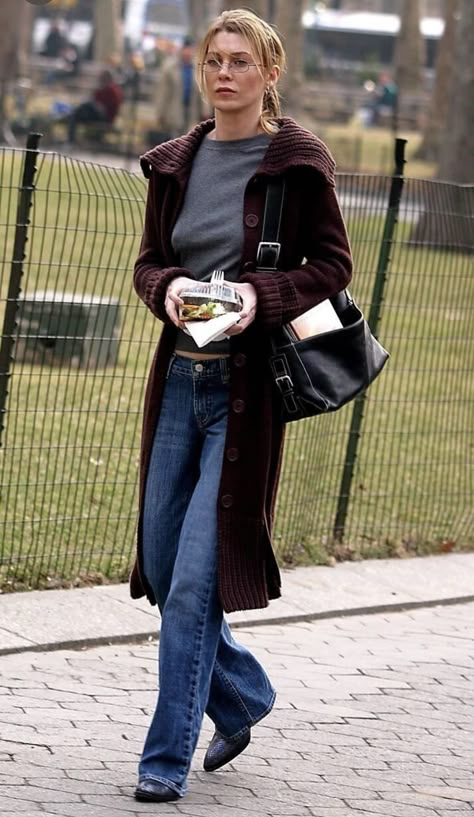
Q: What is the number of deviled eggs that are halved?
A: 0